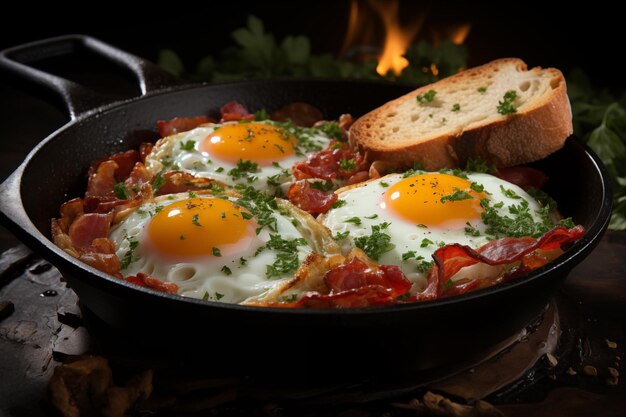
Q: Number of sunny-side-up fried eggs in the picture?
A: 3